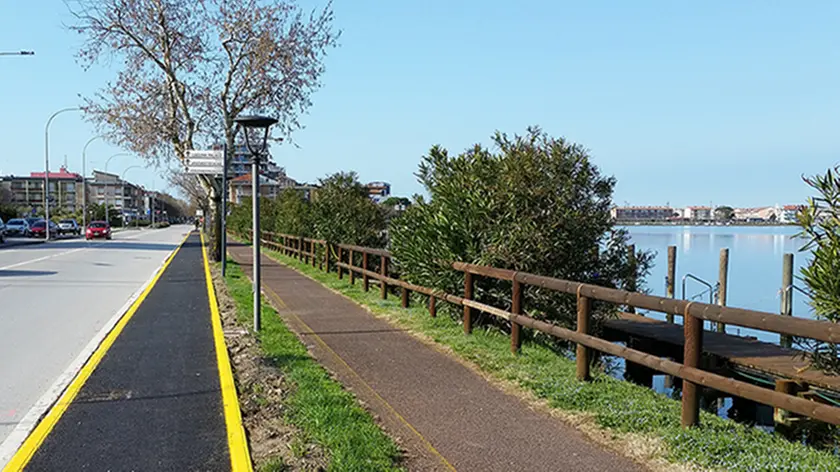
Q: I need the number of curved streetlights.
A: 4